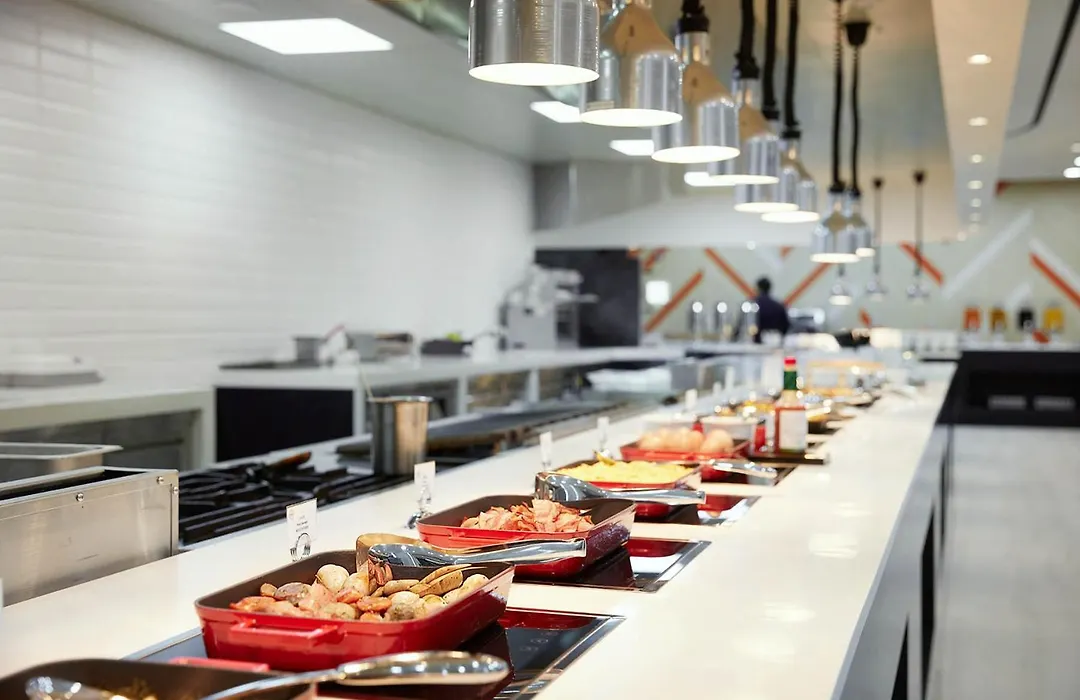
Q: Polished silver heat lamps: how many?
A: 11